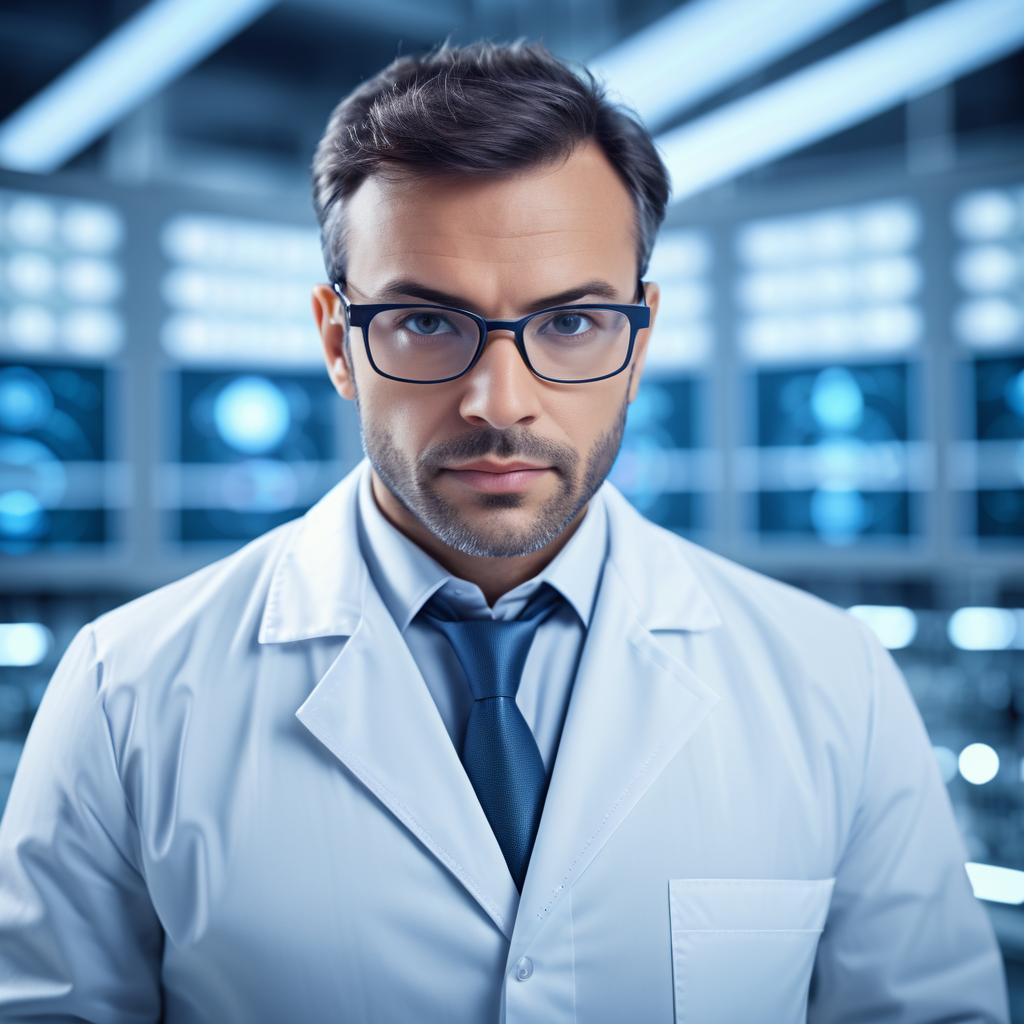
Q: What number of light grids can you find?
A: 5